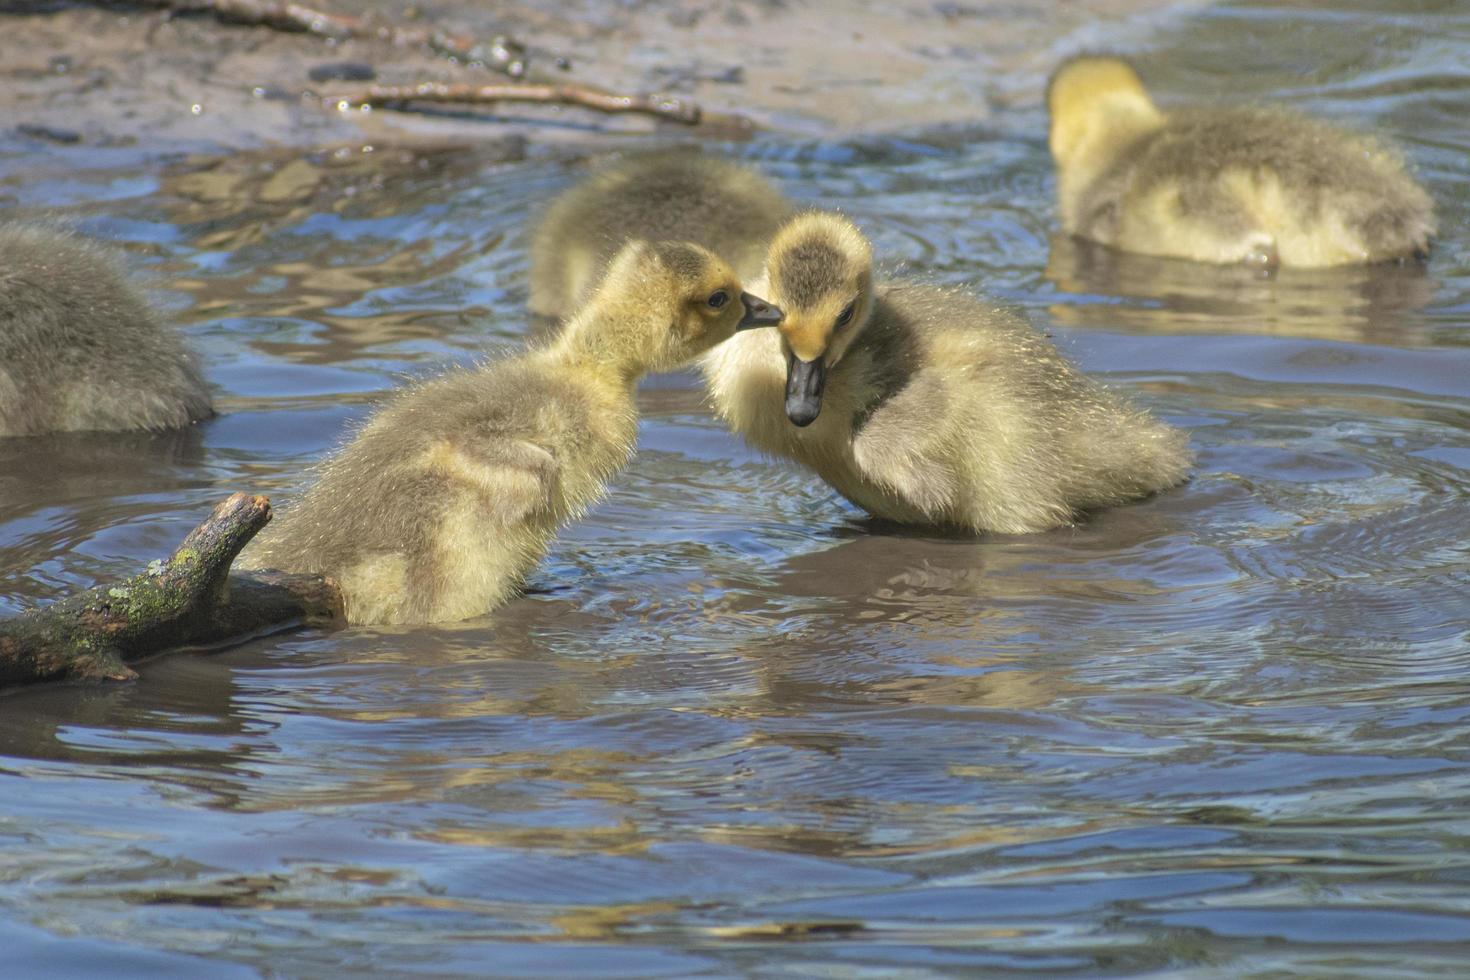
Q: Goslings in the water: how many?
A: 5